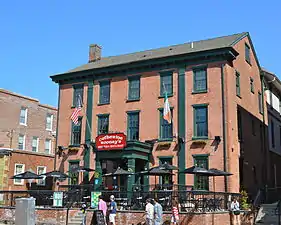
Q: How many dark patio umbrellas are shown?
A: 8